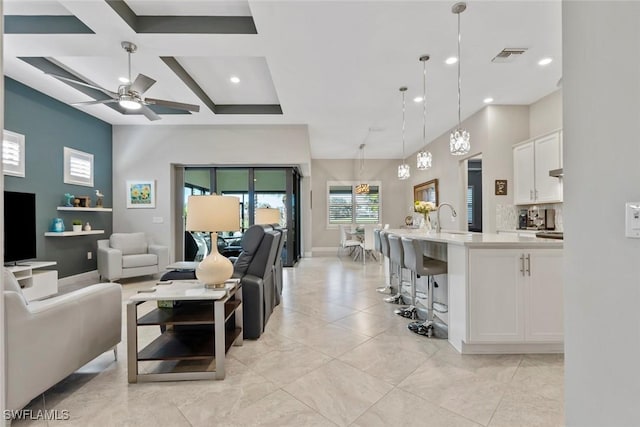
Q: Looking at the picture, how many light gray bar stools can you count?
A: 4